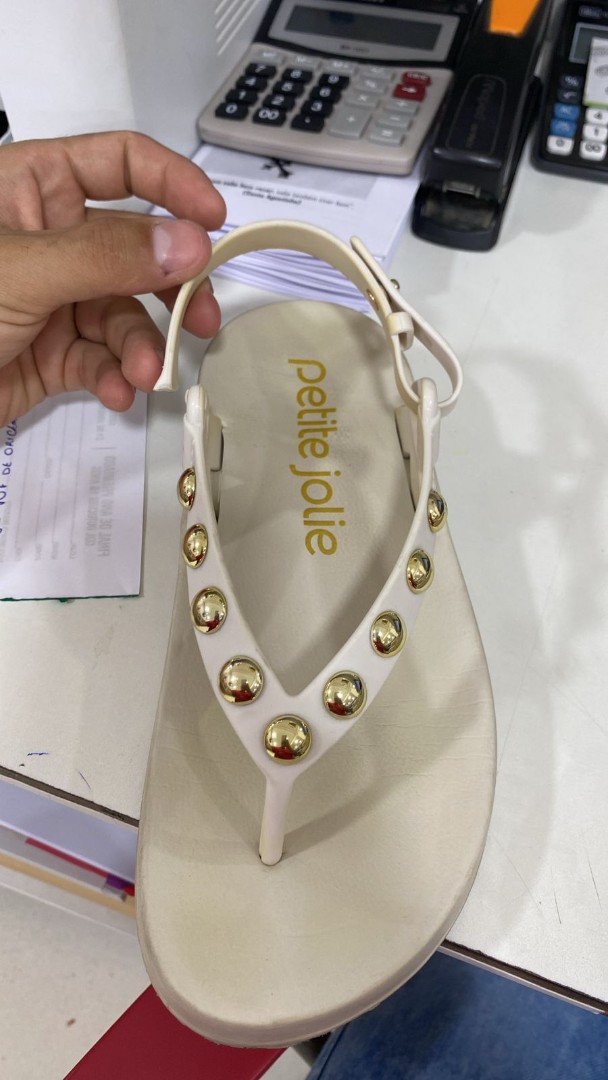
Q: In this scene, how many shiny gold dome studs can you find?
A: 9